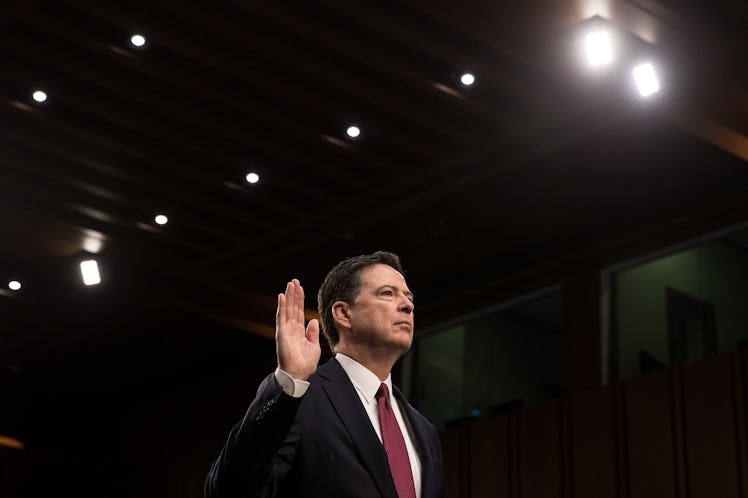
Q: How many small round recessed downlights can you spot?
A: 7